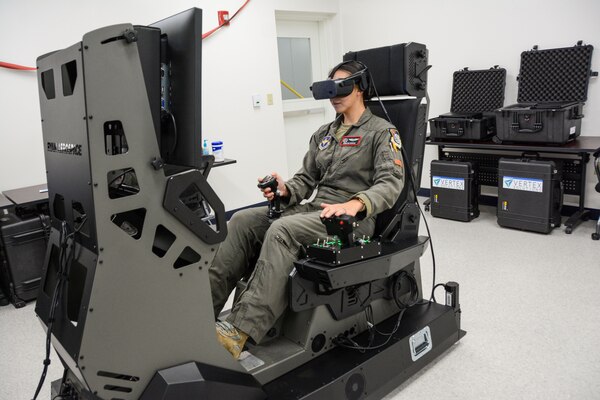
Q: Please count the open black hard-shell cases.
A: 2